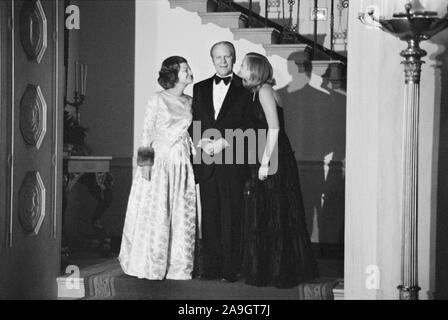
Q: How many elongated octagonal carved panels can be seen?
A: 3